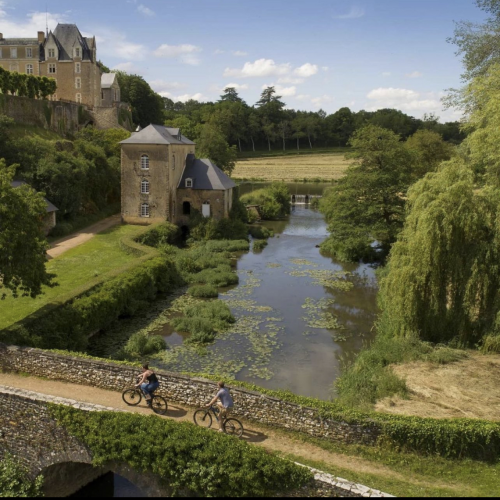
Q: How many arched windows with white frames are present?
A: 3